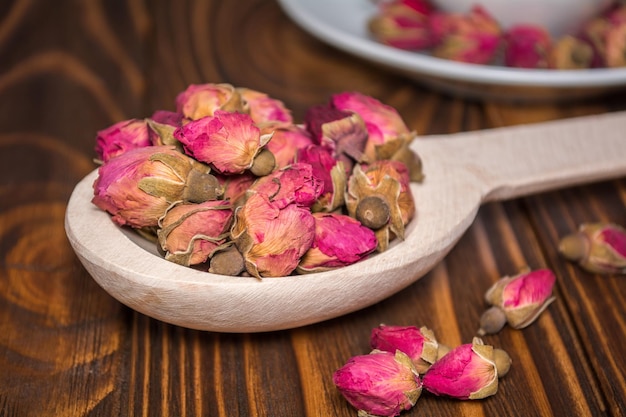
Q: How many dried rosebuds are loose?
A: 5